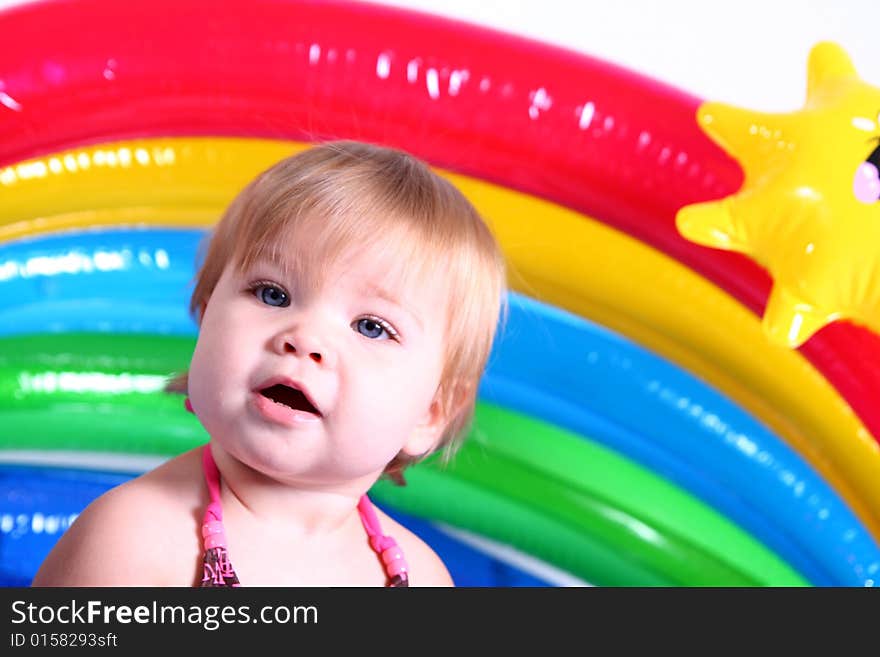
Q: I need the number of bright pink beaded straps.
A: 2